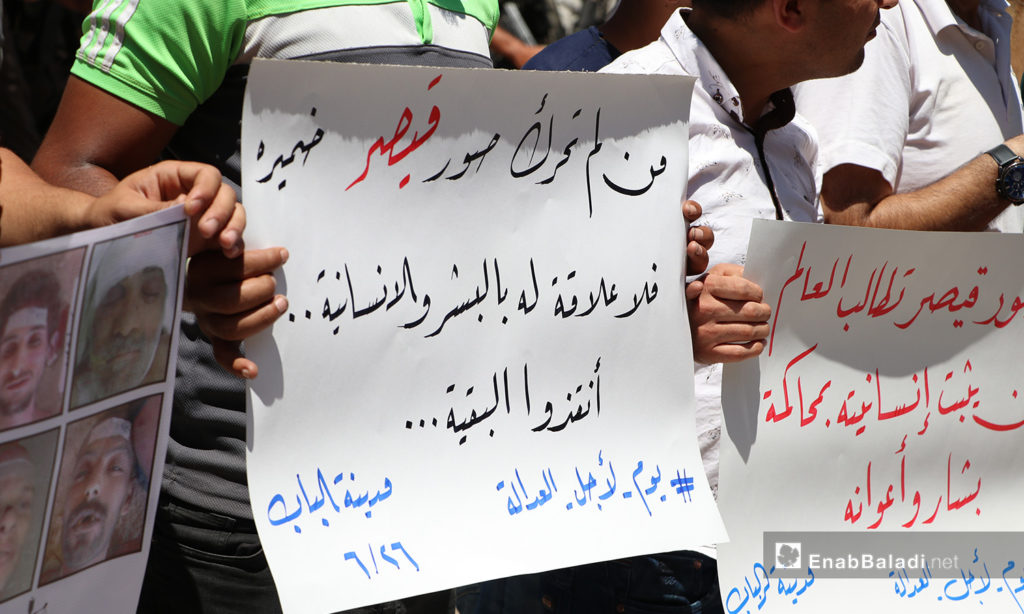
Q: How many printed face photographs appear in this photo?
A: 4